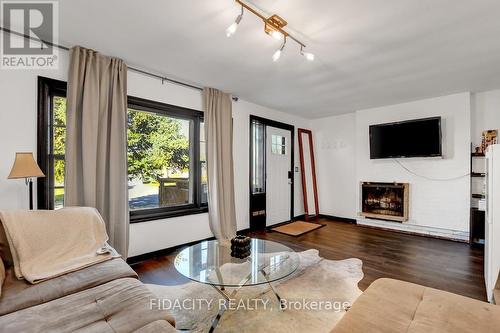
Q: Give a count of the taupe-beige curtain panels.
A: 2